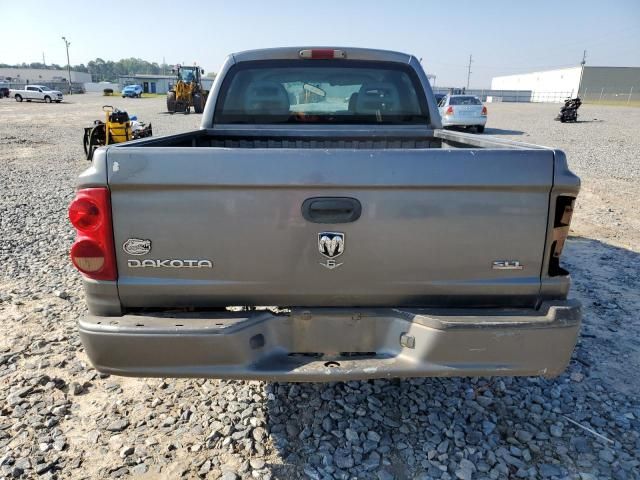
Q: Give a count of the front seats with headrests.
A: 2